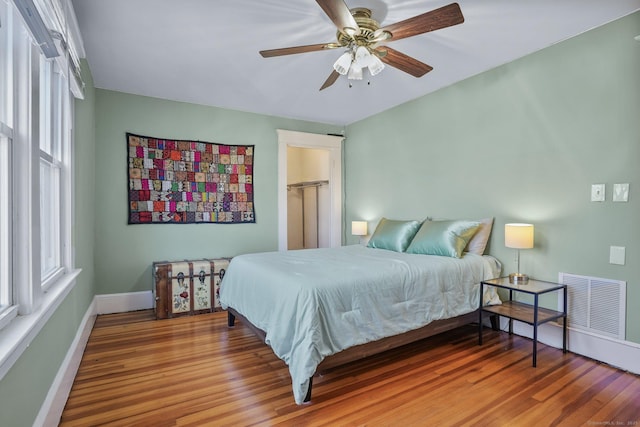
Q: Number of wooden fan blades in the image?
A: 5